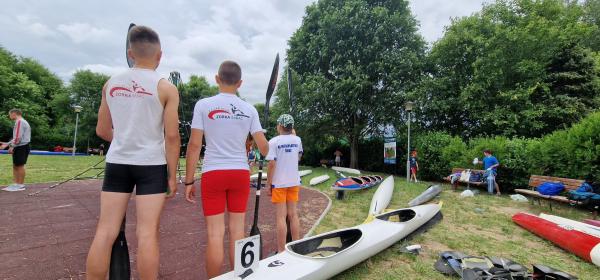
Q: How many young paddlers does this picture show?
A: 3